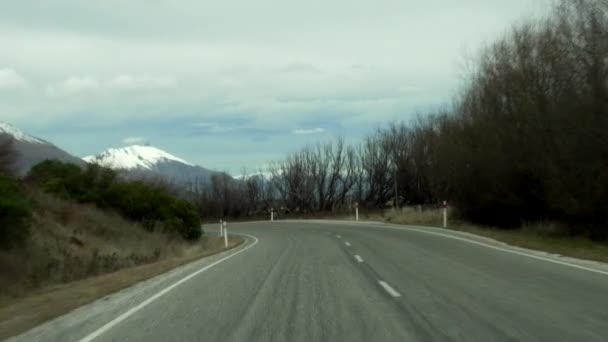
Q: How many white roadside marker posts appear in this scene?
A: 5